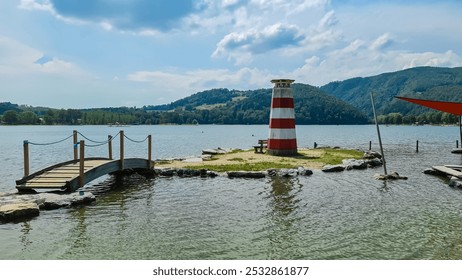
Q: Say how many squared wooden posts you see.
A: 6